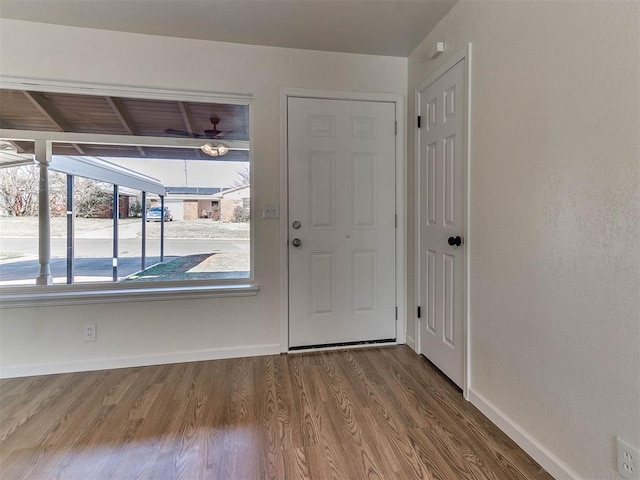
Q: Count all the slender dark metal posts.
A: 4